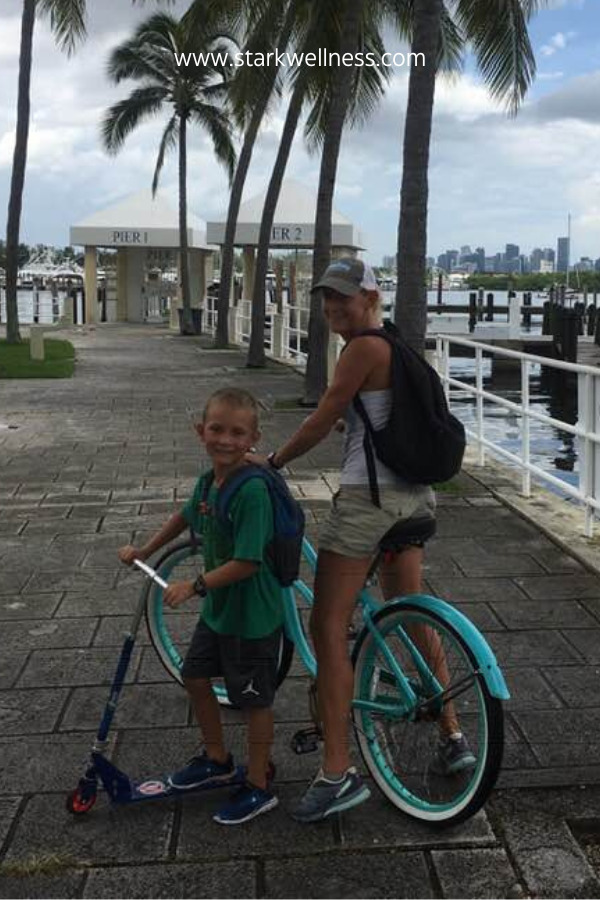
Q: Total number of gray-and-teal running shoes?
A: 2